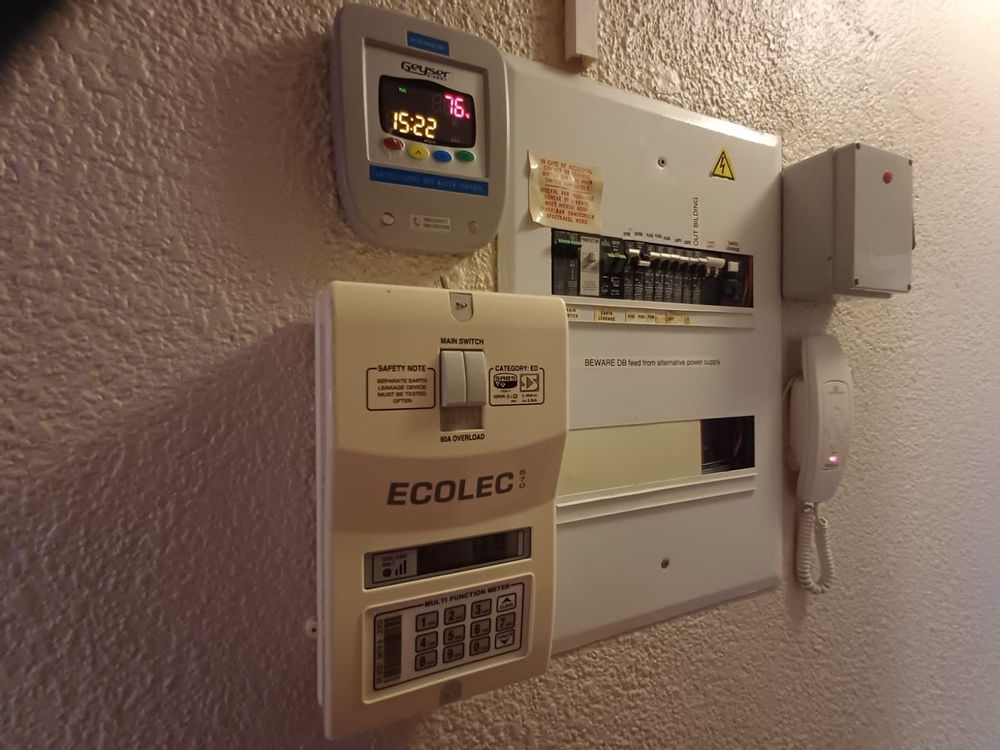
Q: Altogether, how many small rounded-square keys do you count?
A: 12